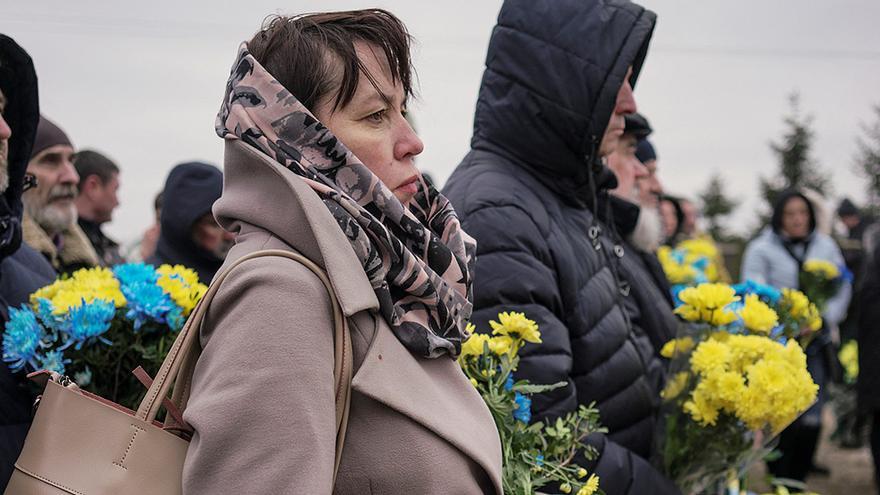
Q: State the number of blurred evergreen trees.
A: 3